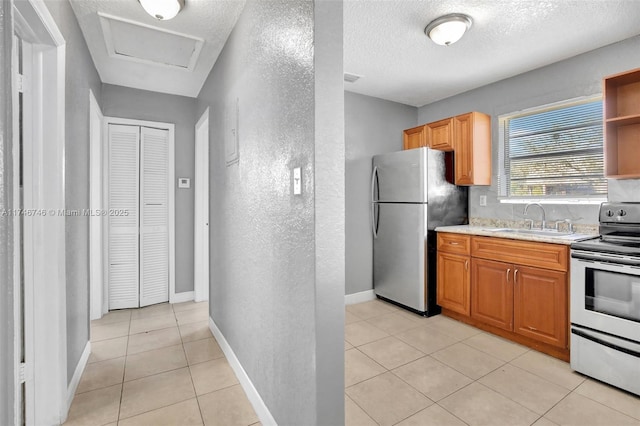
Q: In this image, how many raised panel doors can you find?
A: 6